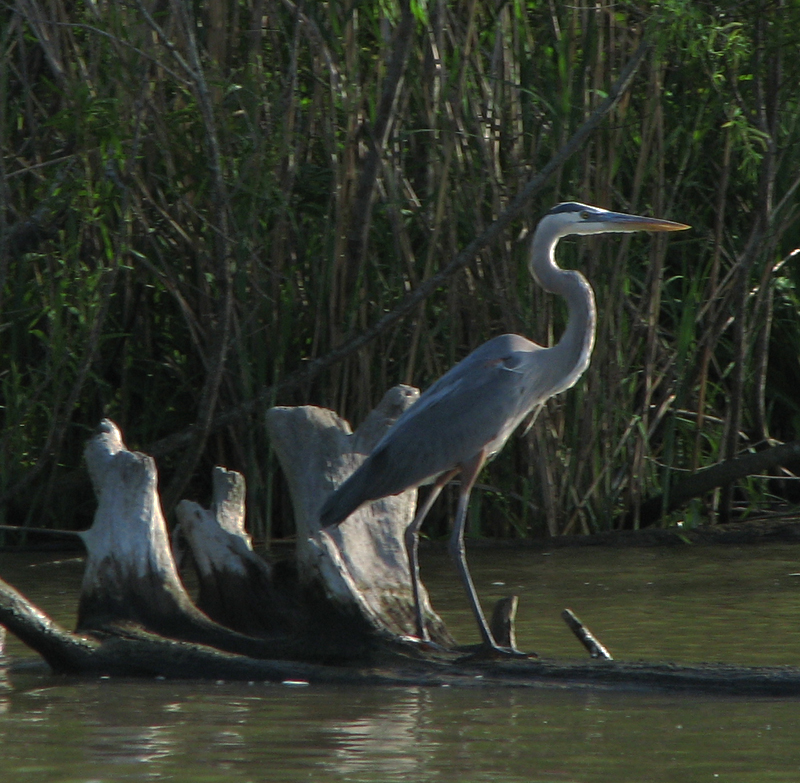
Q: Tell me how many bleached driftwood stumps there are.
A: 3